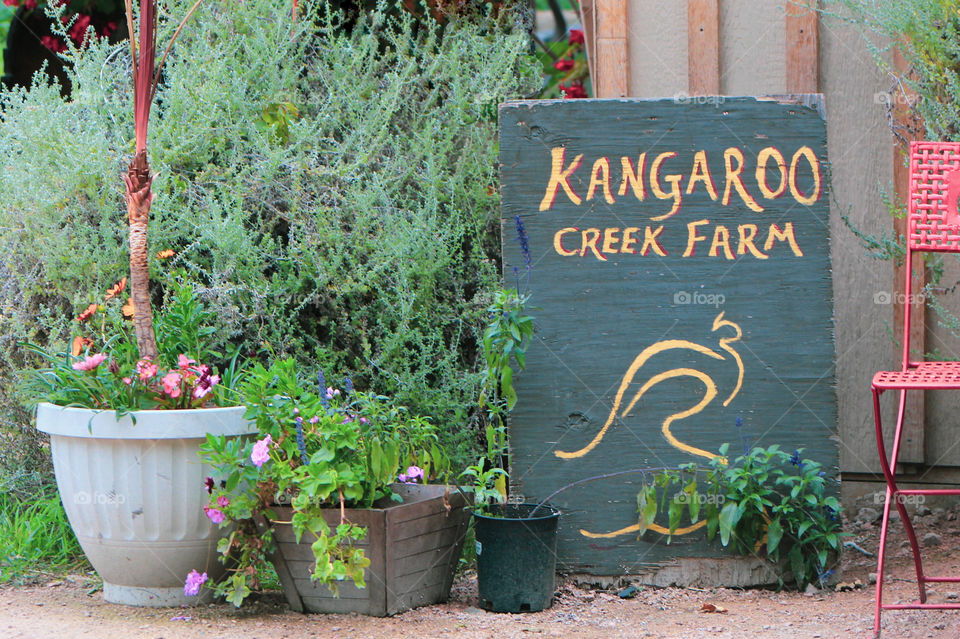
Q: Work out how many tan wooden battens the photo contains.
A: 4